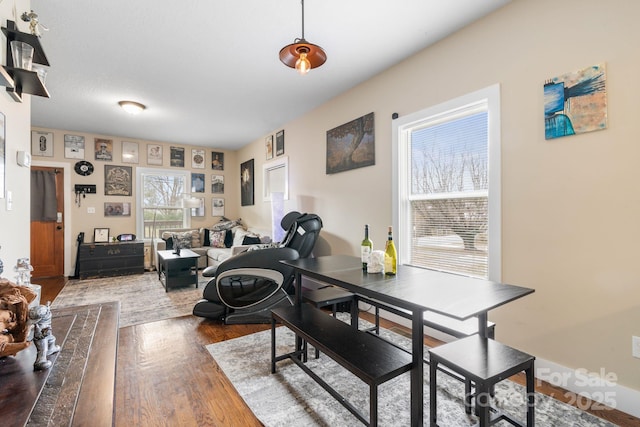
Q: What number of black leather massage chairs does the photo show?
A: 1